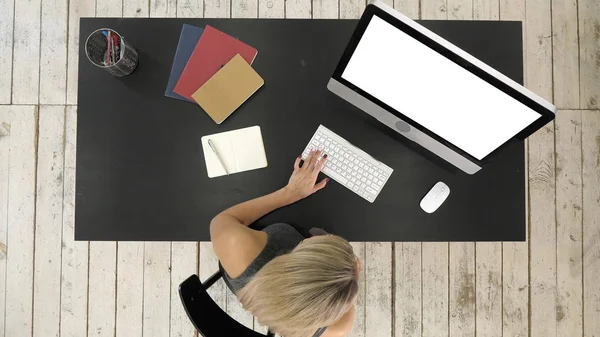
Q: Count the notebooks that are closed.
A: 3